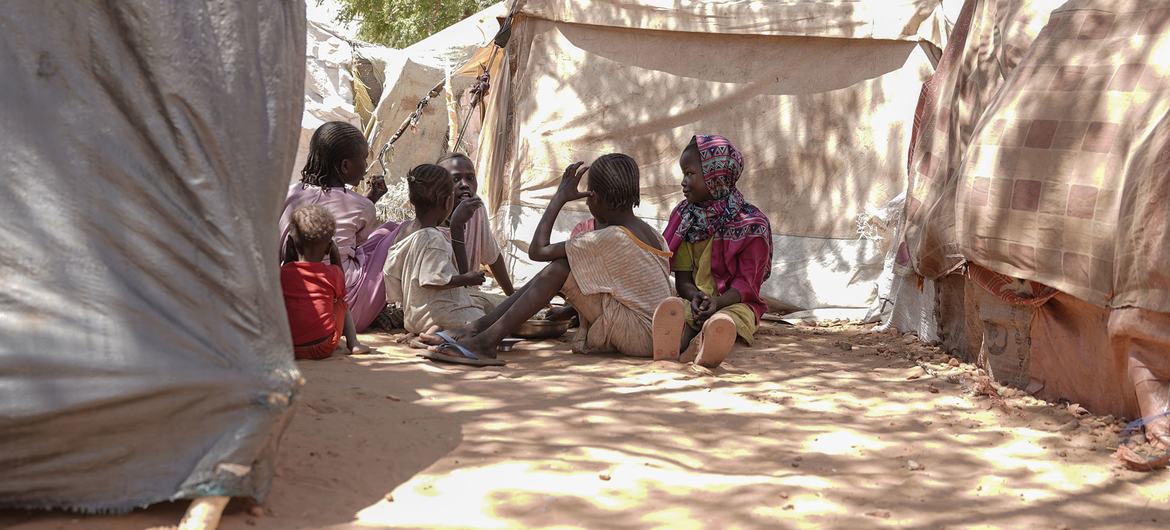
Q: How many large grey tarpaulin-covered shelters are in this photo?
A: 1